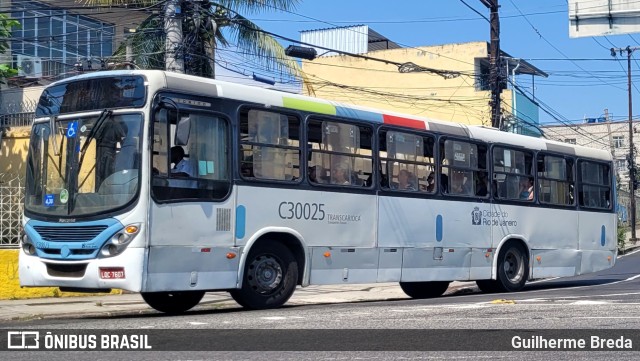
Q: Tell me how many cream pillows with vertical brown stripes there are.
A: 0